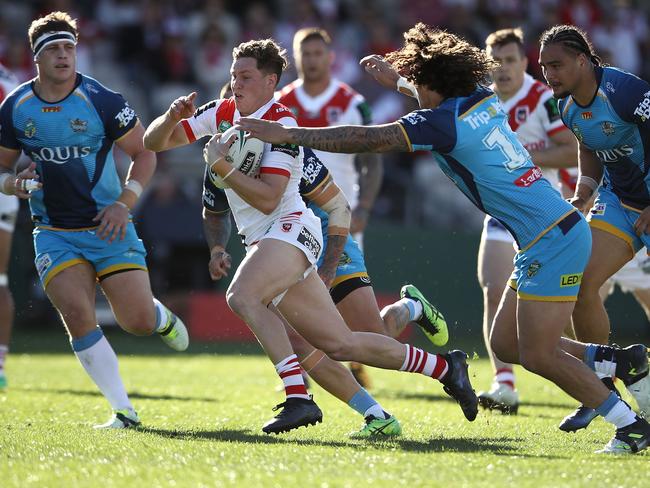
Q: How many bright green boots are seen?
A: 2